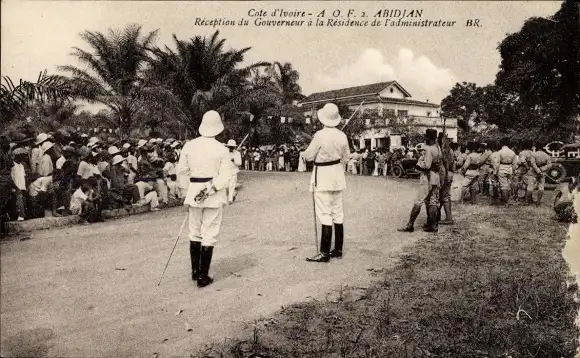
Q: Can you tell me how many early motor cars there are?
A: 2